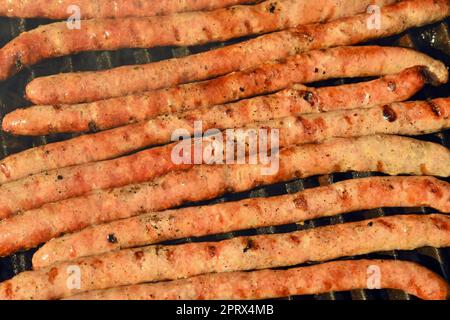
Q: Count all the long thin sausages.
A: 10